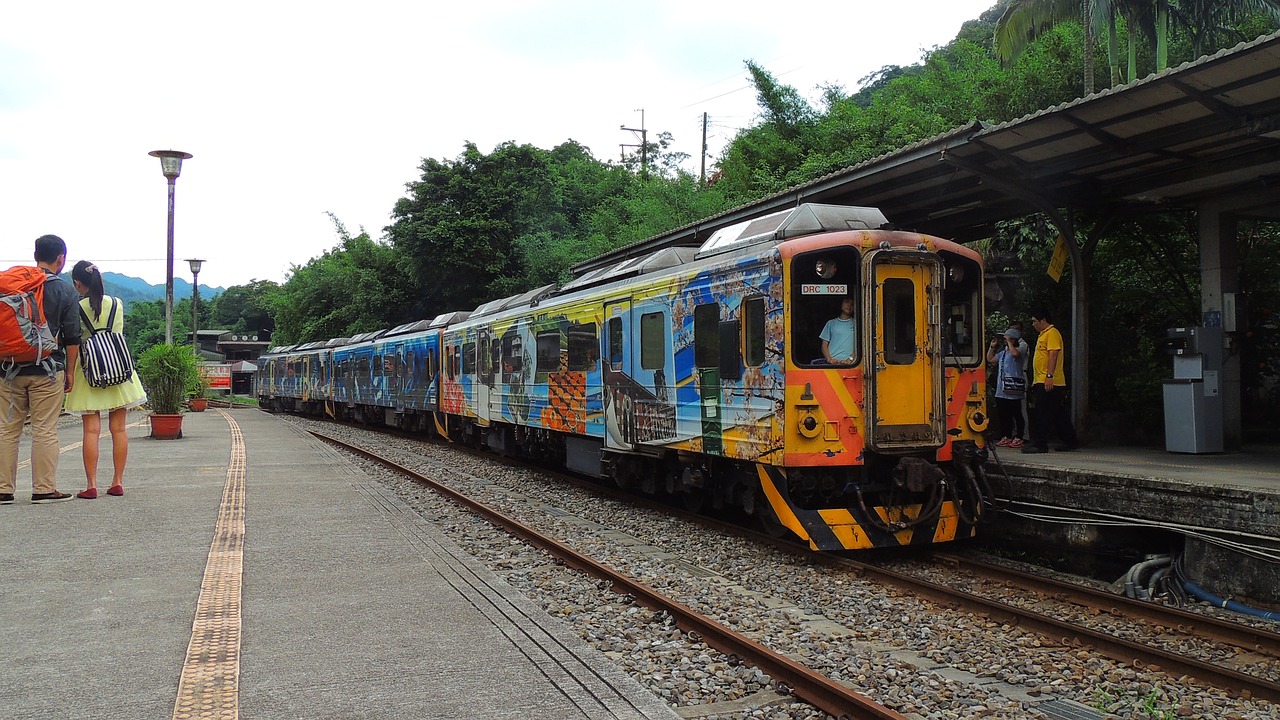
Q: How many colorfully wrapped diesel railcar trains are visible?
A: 1